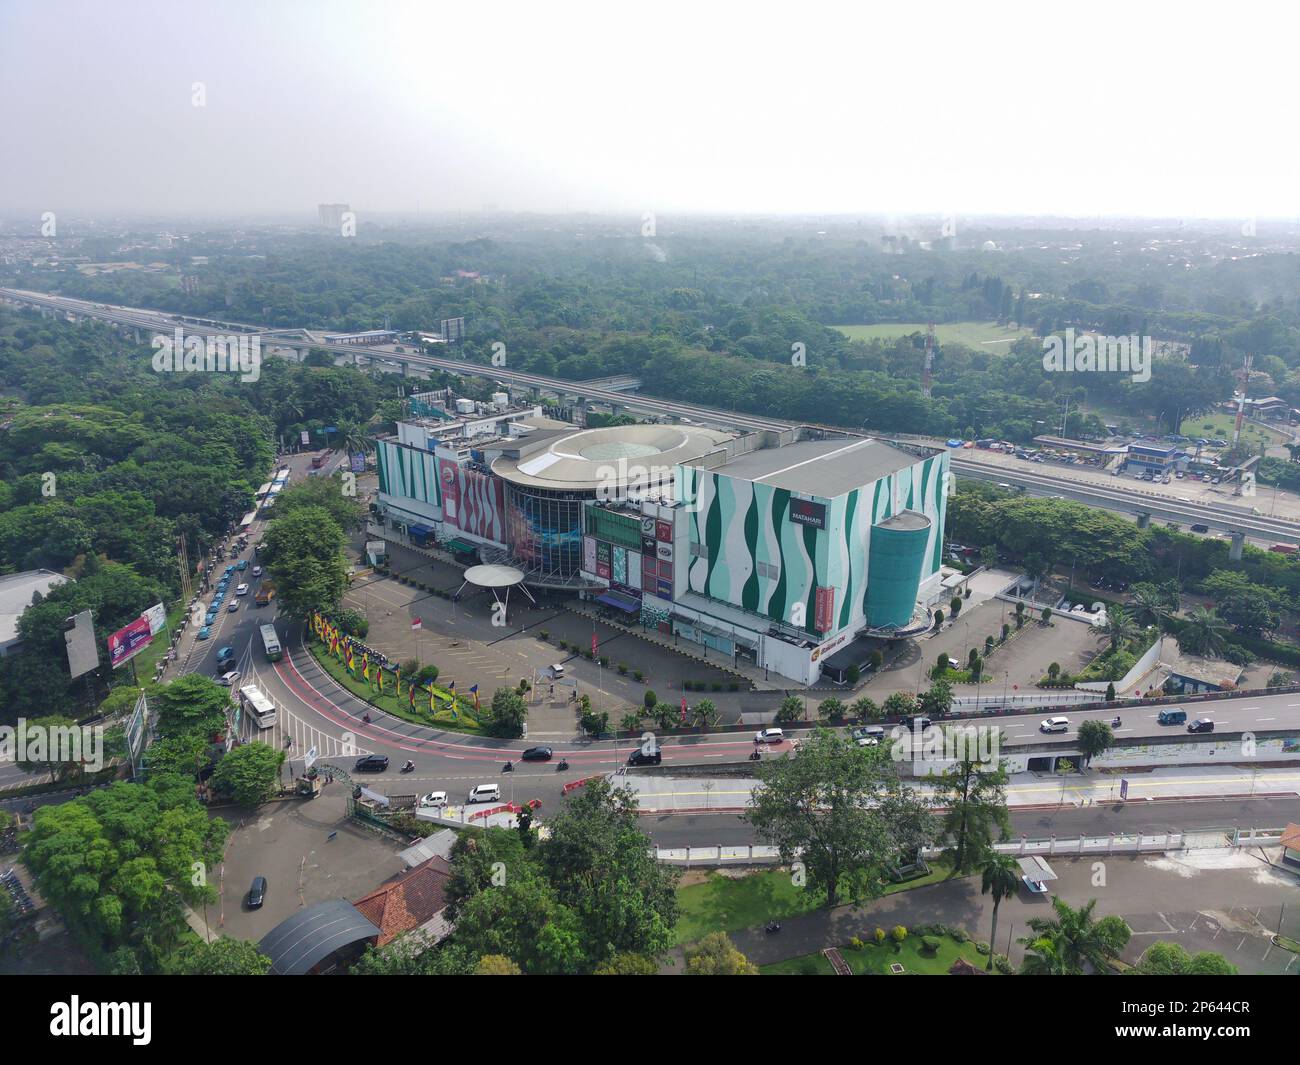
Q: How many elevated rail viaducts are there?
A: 1